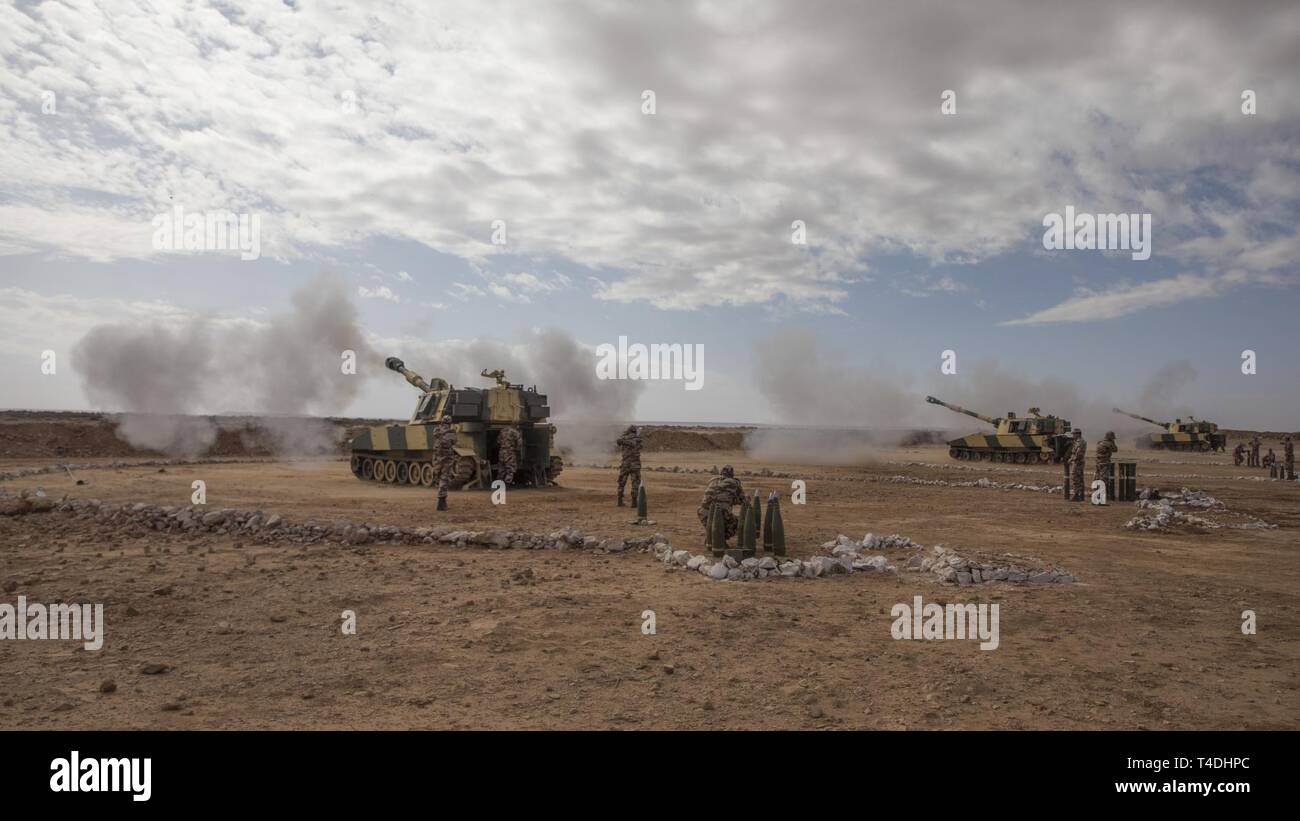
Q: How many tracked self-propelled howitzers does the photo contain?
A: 3